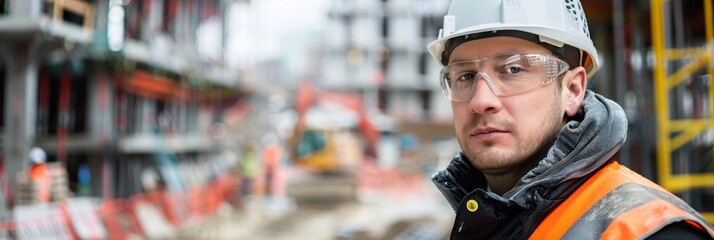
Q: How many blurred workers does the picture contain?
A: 3